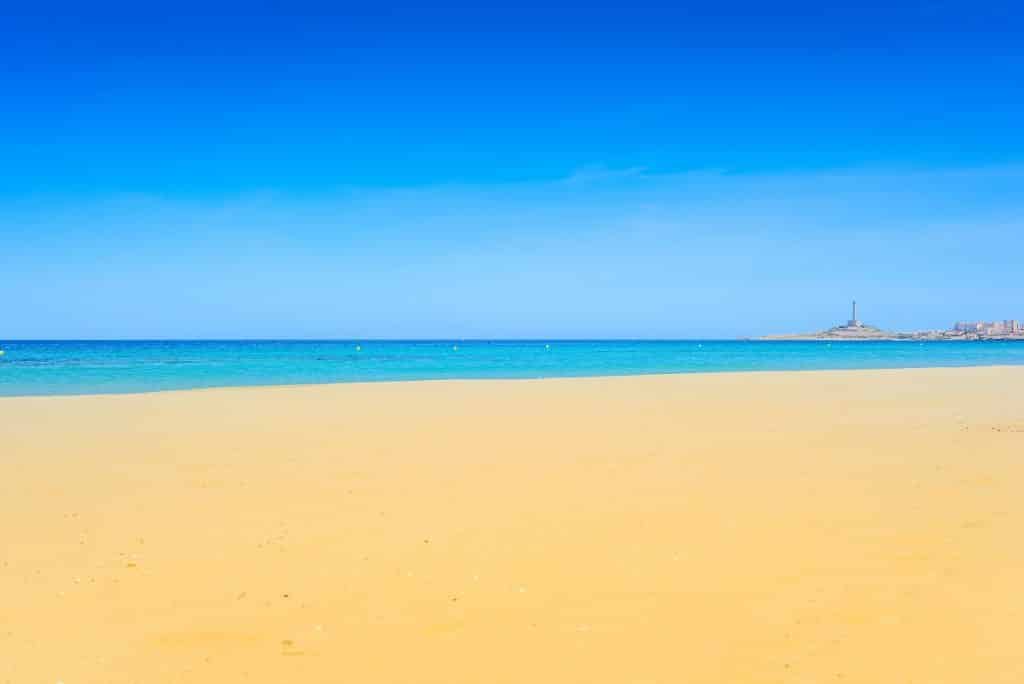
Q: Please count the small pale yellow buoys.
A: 4